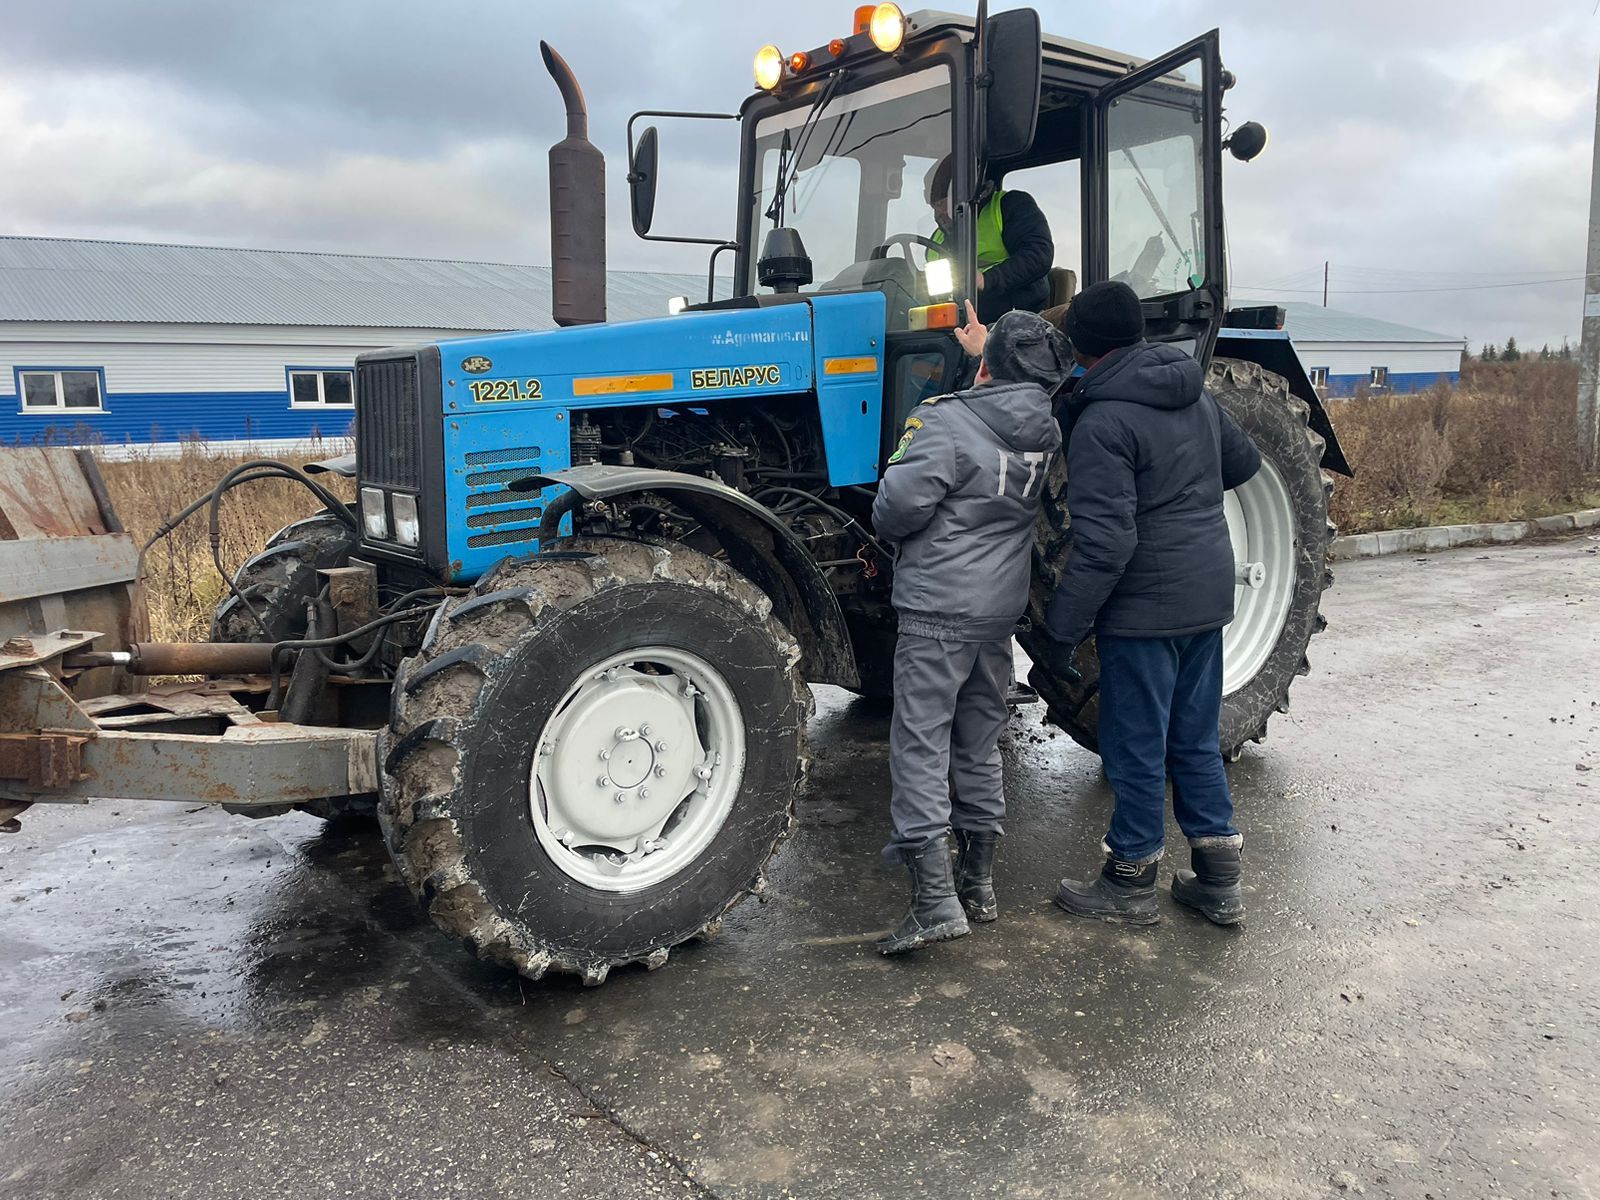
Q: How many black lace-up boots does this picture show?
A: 2